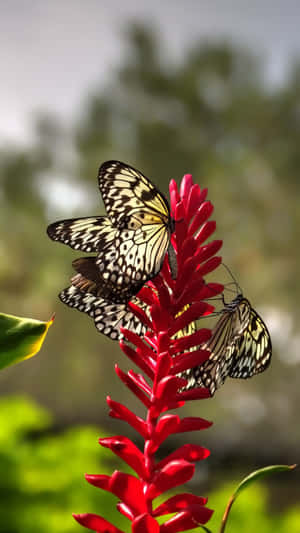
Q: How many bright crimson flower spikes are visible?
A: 1